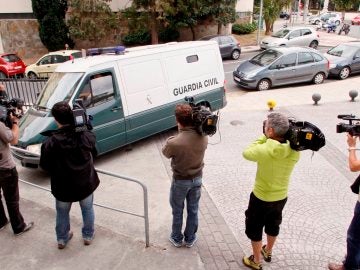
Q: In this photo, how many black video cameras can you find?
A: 5